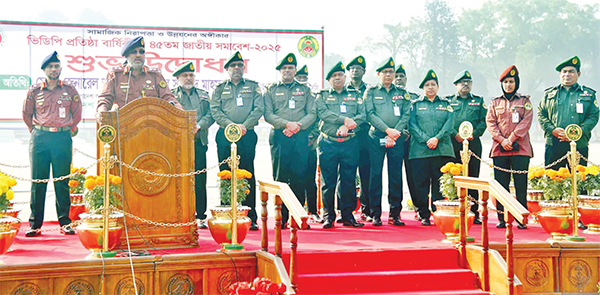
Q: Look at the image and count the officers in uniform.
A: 14